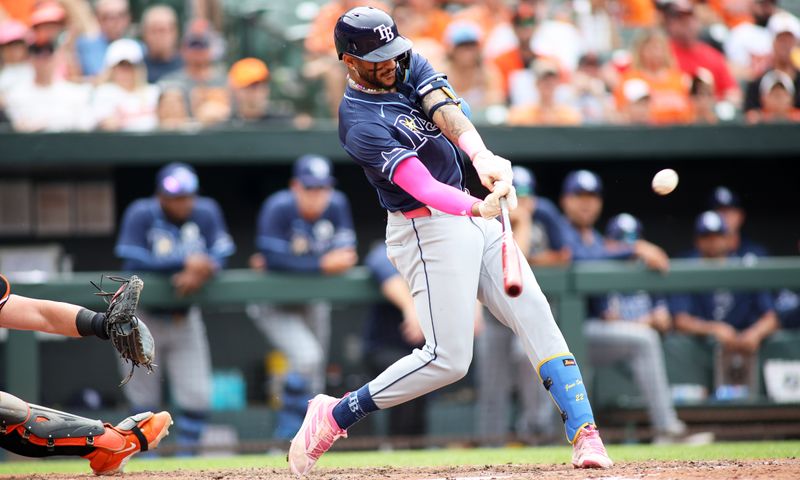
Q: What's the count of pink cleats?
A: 2